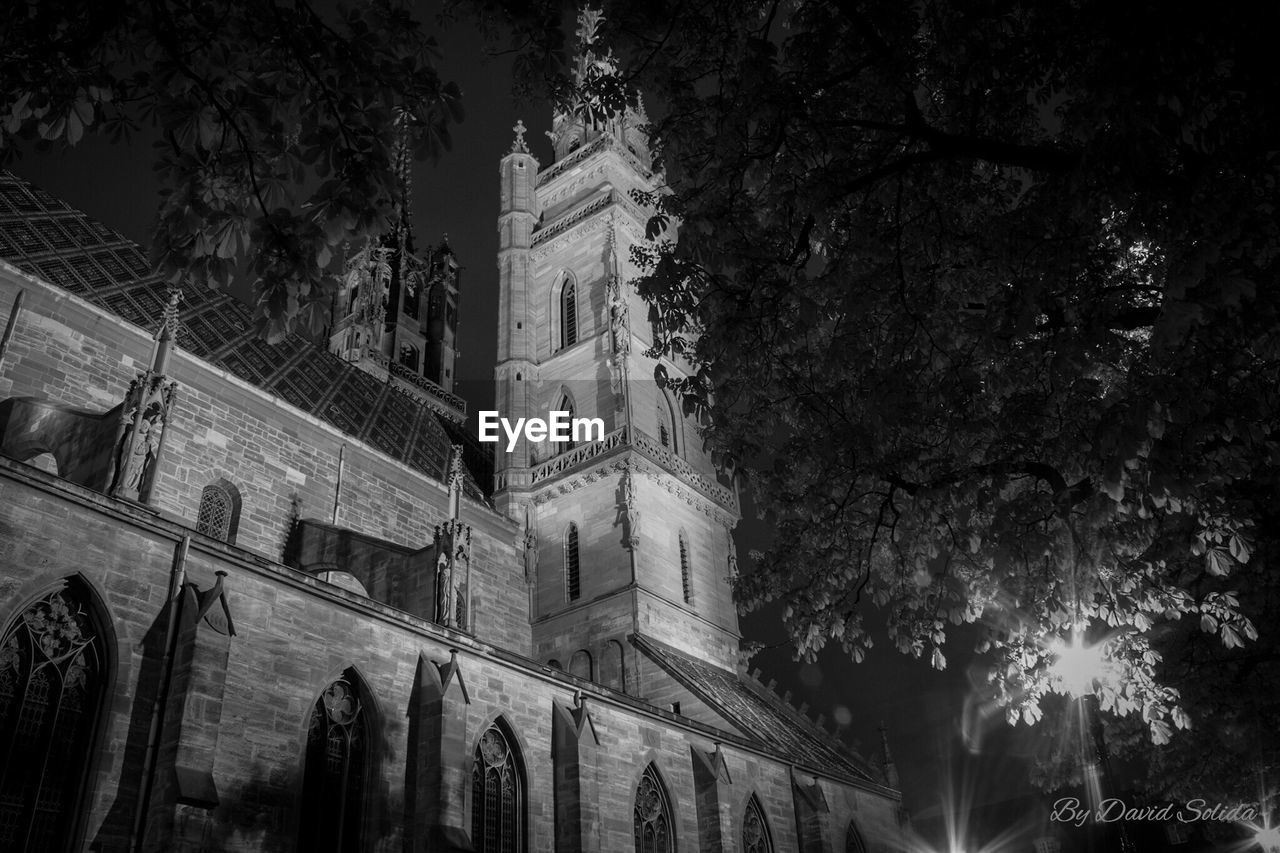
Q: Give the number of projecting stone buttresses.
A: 5